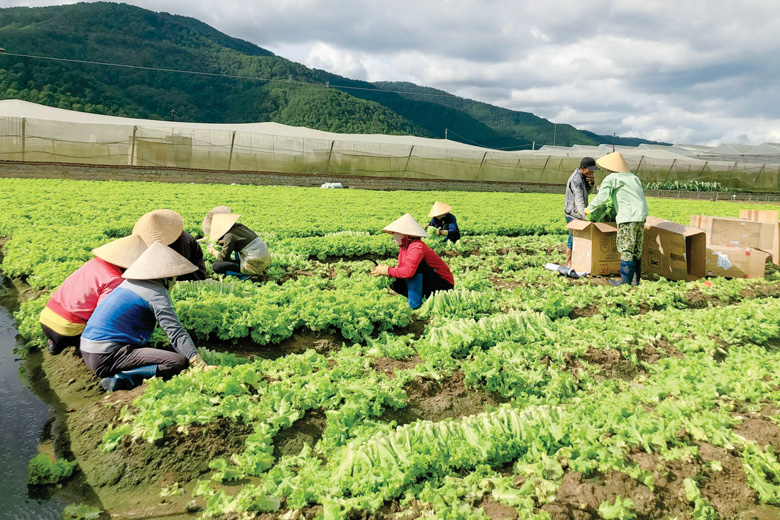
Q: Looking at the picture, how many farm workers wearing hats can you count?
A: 9